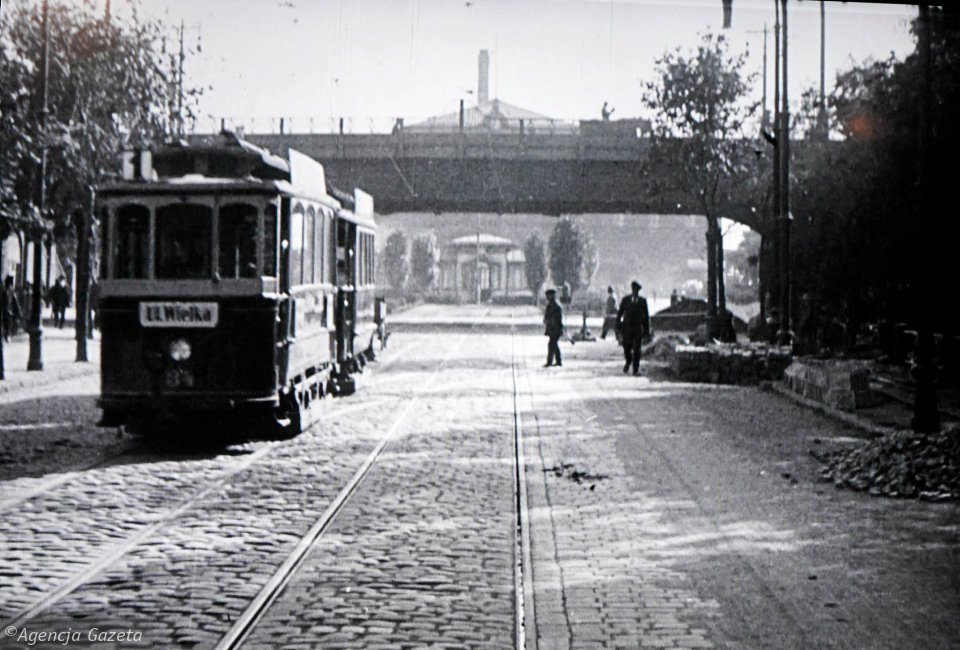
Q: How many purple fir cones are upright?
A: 0